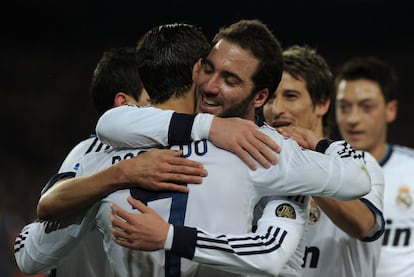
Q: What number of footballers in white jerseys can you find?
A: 5